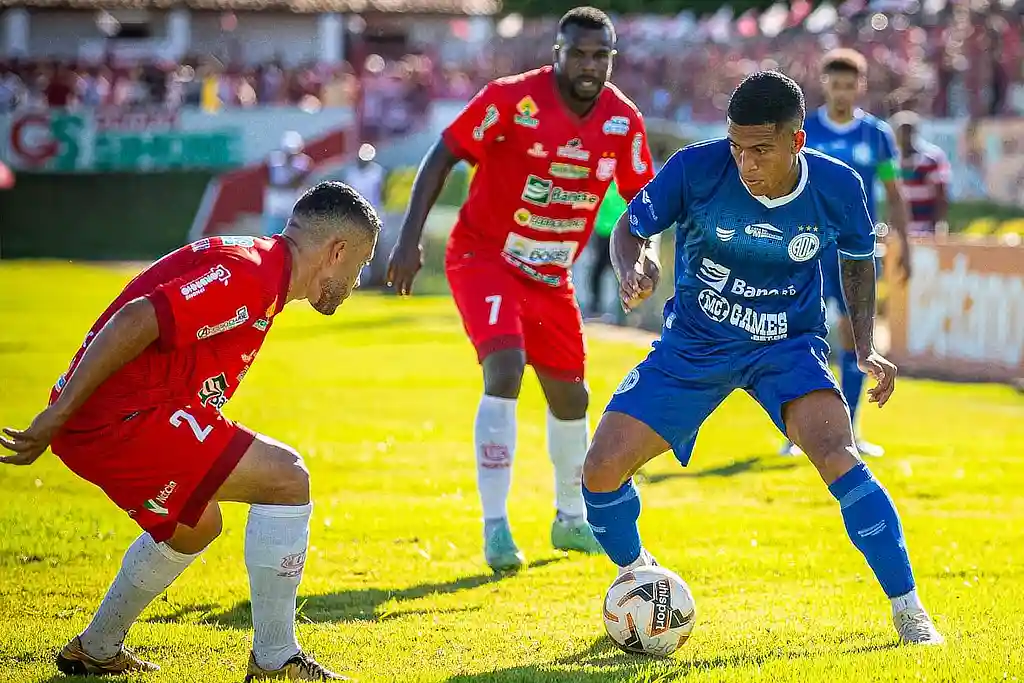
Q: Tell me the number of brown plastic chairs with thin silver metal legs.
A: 0